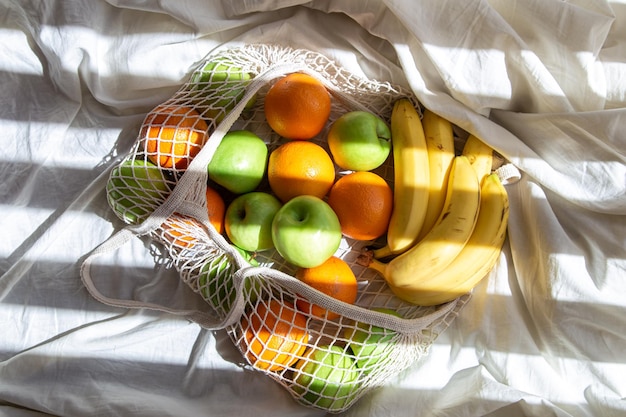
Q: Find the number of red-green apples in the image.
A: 0